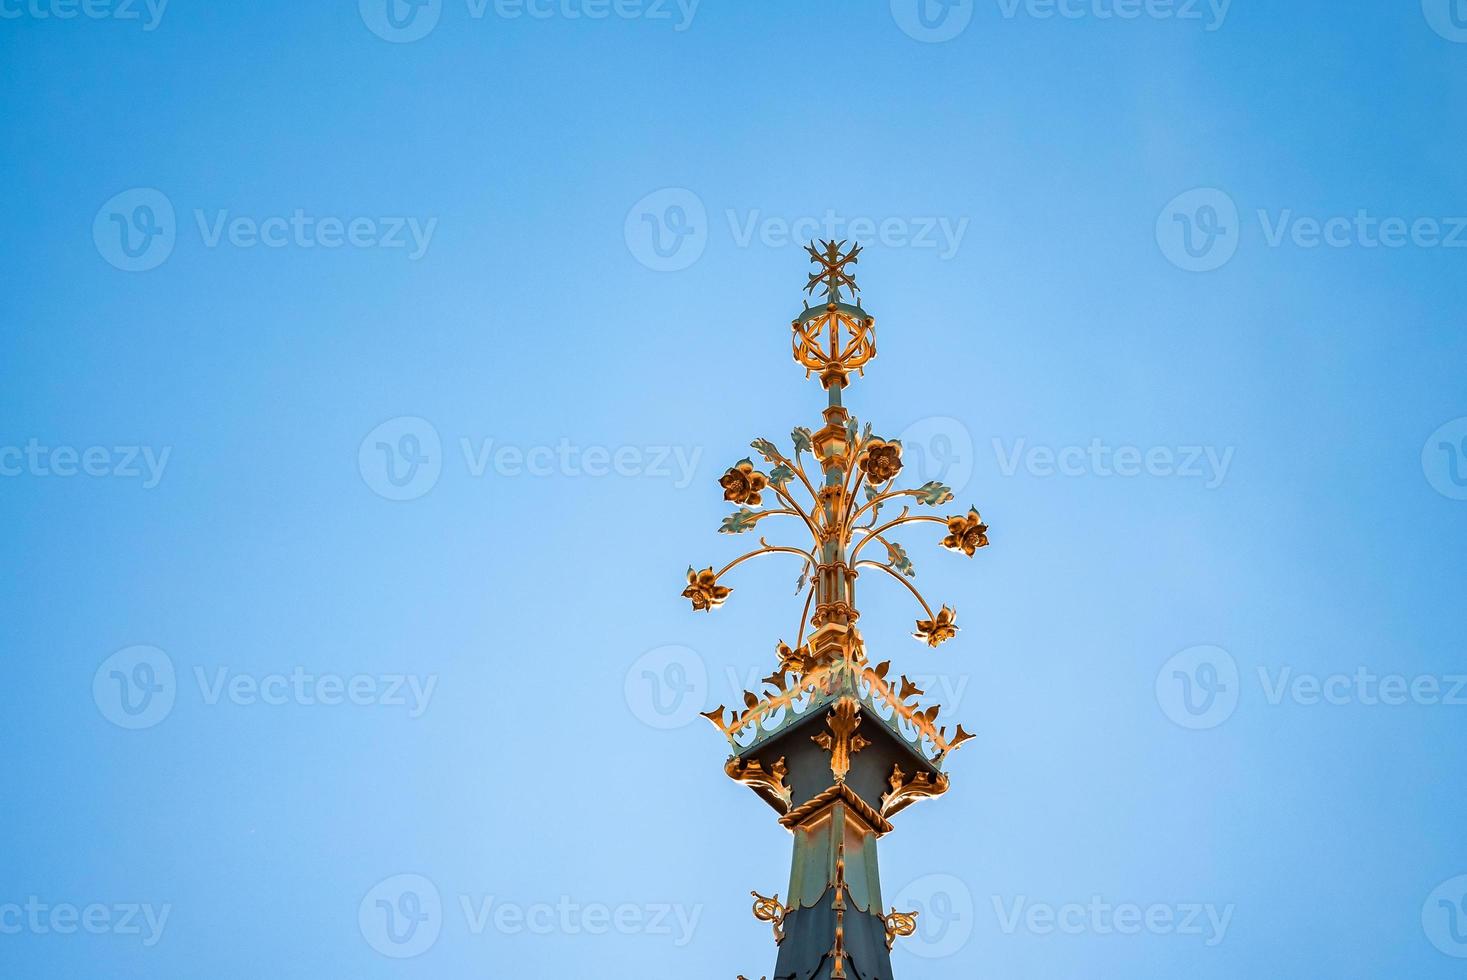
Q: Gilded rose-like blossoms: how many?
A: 6